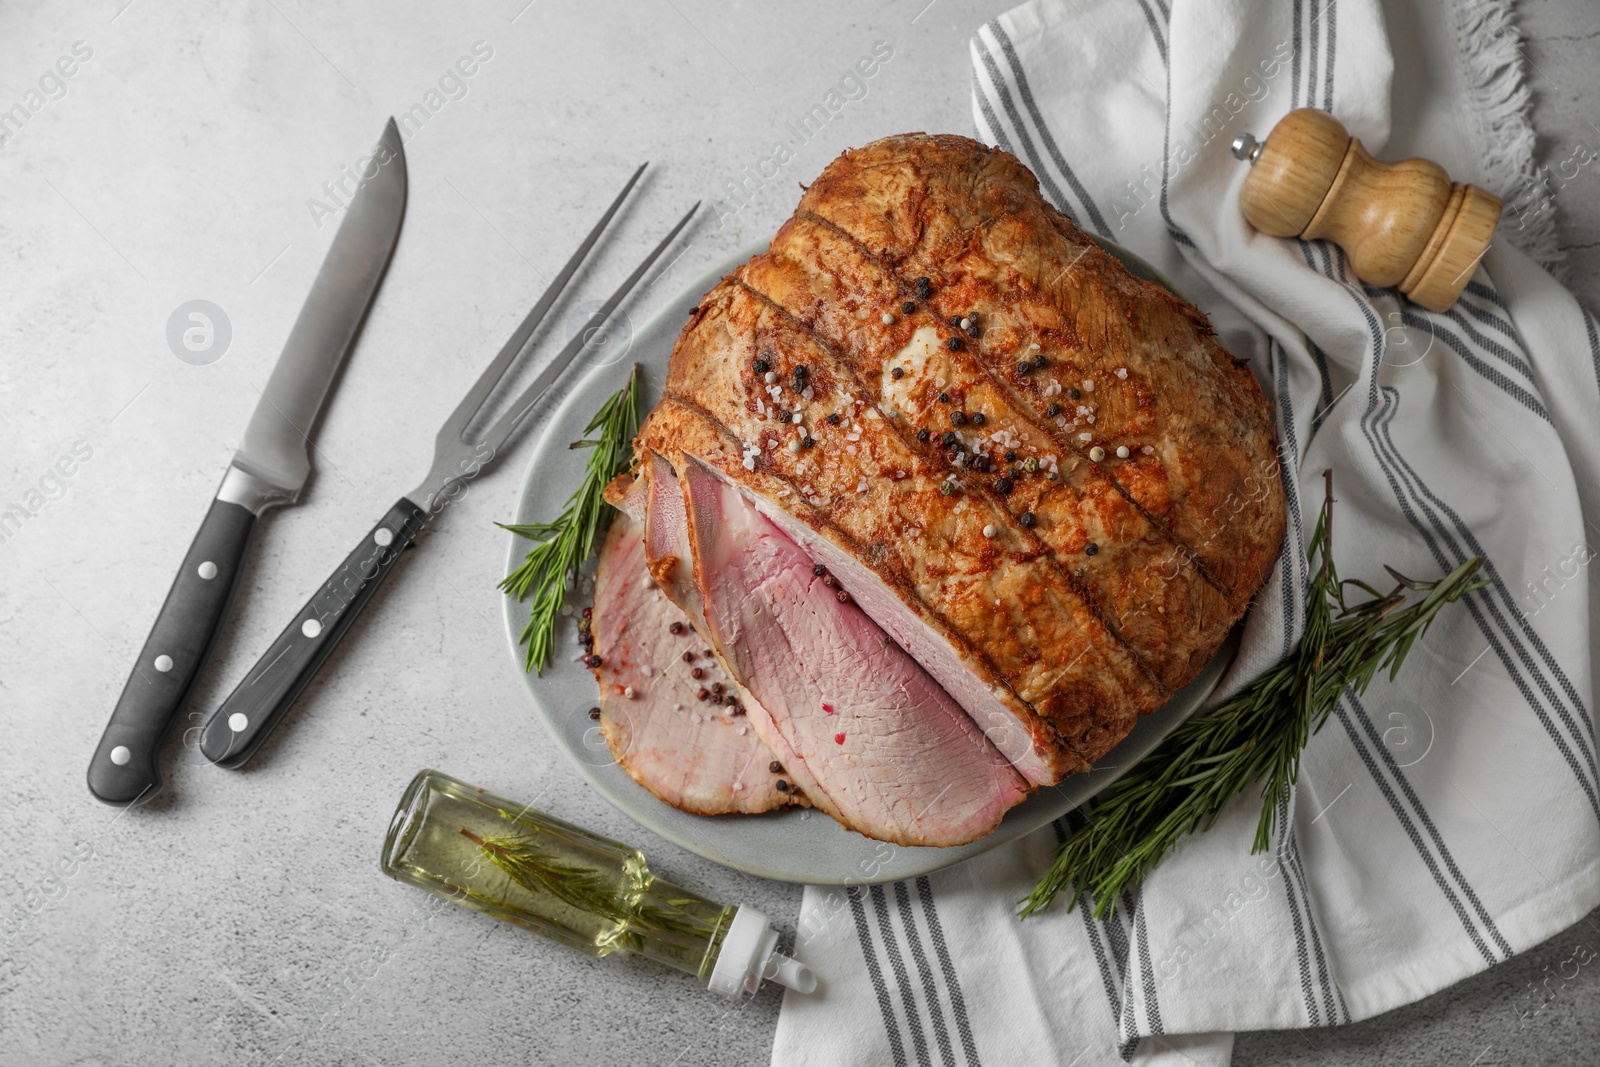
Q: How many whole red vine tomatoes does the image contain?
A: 0